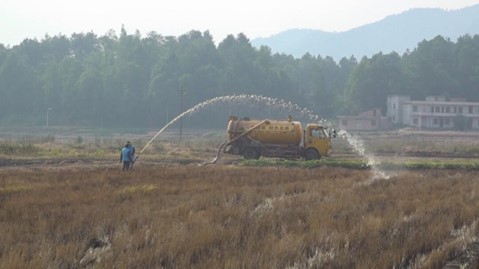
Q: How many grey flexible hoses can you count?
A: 1